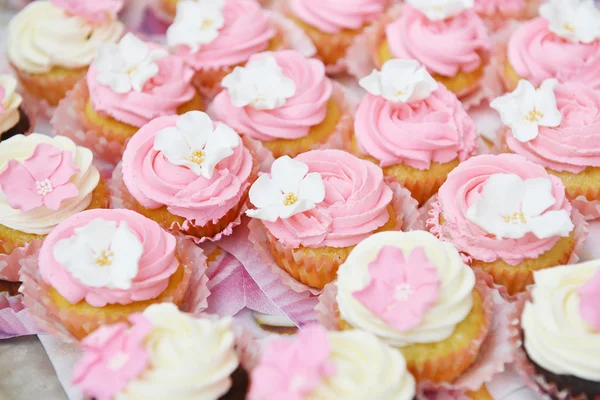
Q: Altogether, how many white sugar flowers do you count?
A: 11